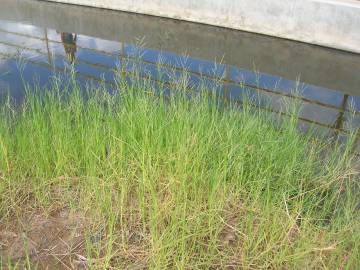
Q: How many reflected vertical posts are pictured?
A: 4